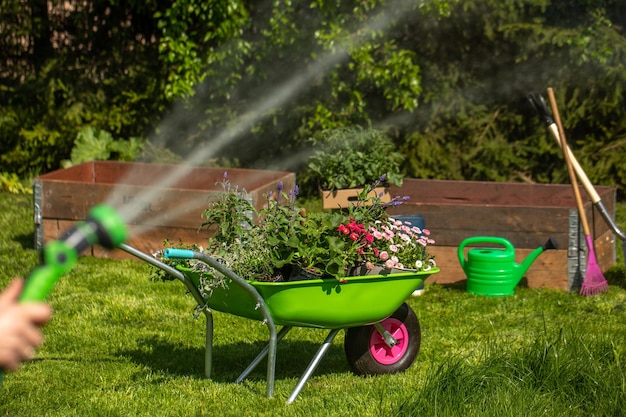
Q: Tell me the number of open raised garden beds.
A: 2